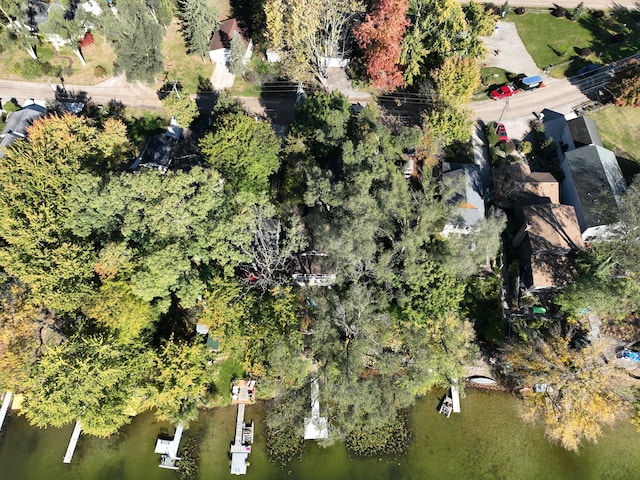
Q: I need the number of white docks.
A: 6